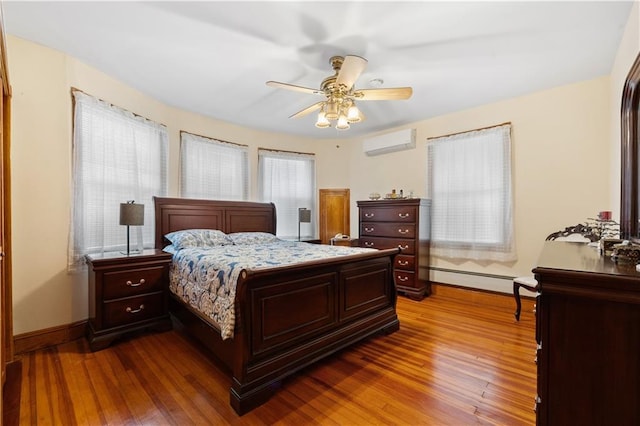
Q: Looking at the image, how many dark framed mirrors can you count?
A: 1